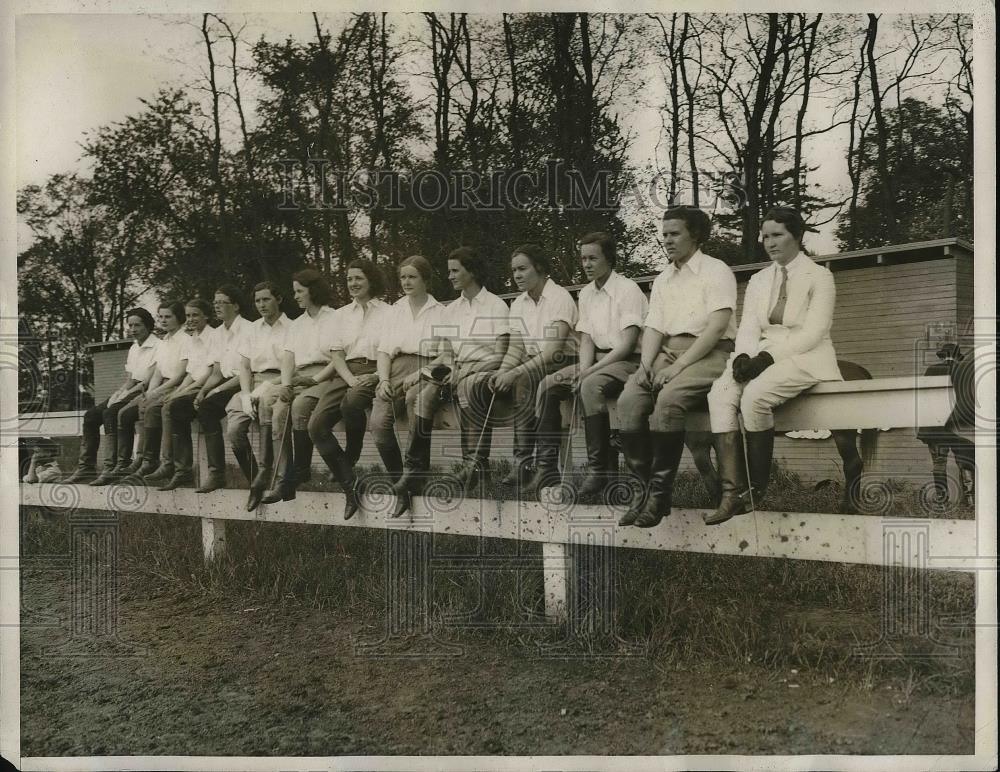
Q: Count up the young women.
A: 13